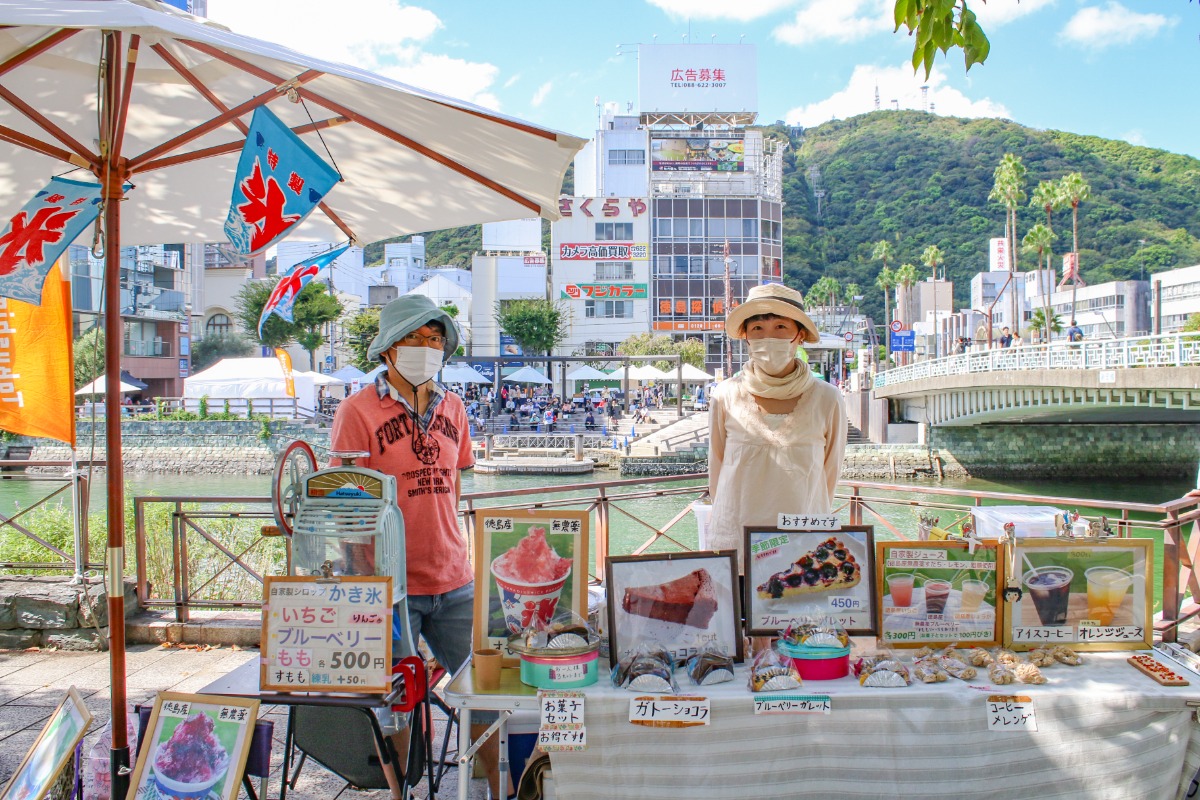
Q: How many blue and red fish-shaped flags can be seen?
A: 3